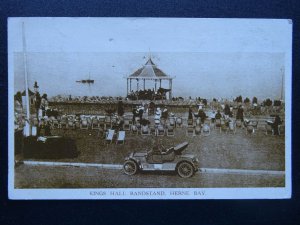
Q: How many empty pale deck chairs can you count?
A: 2